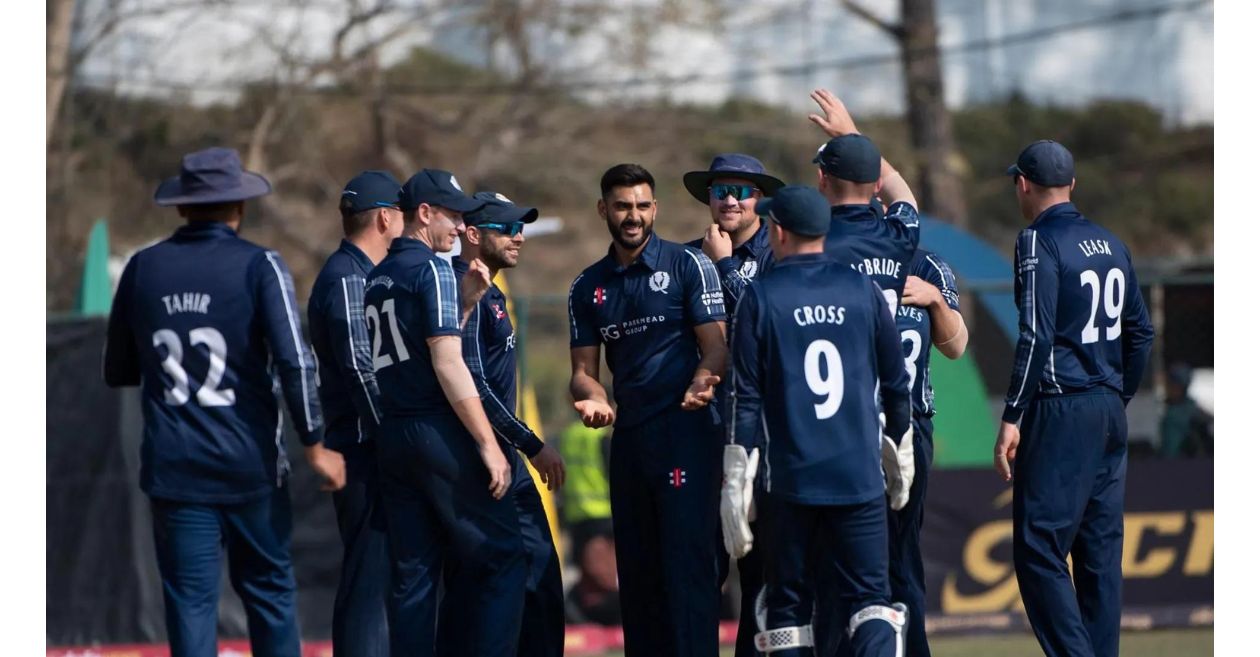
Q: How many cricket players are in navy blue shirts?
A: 10